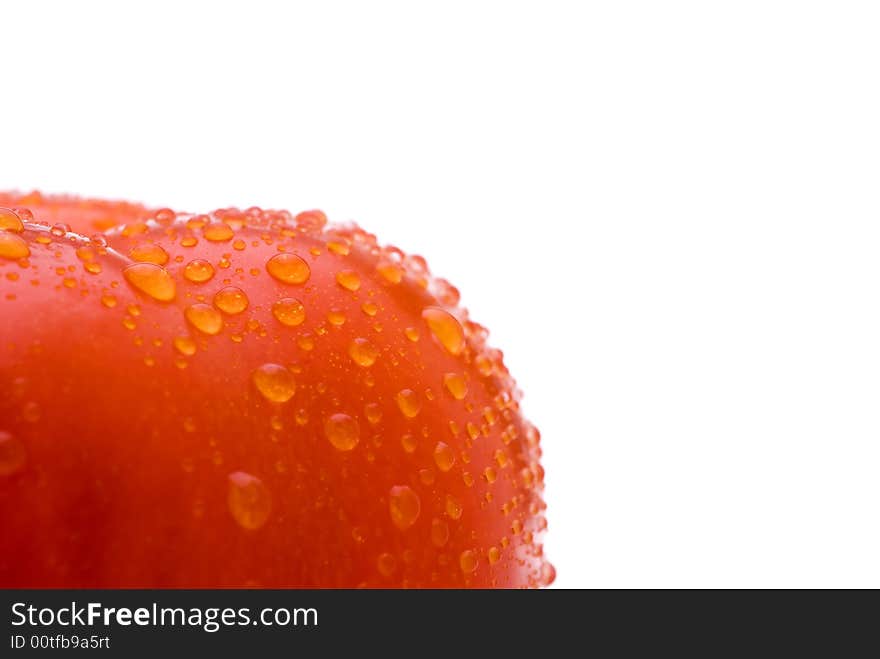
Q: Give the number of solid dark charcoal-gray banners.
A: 1